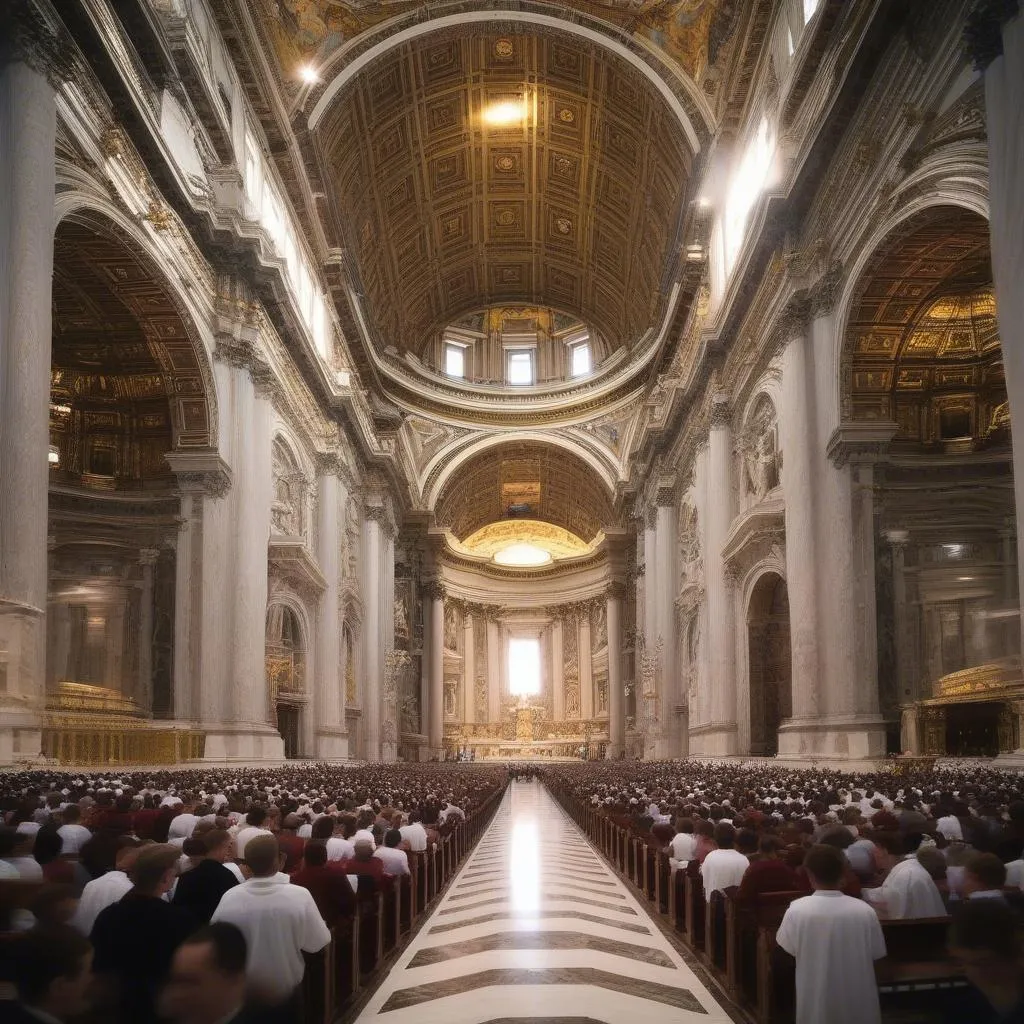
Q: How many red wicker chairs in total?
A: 0